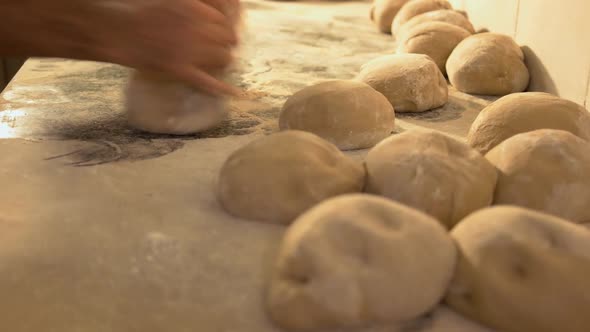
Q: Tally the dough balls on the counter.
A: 14